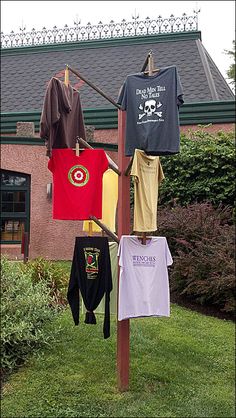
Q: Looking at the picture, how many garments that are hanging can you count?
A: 8